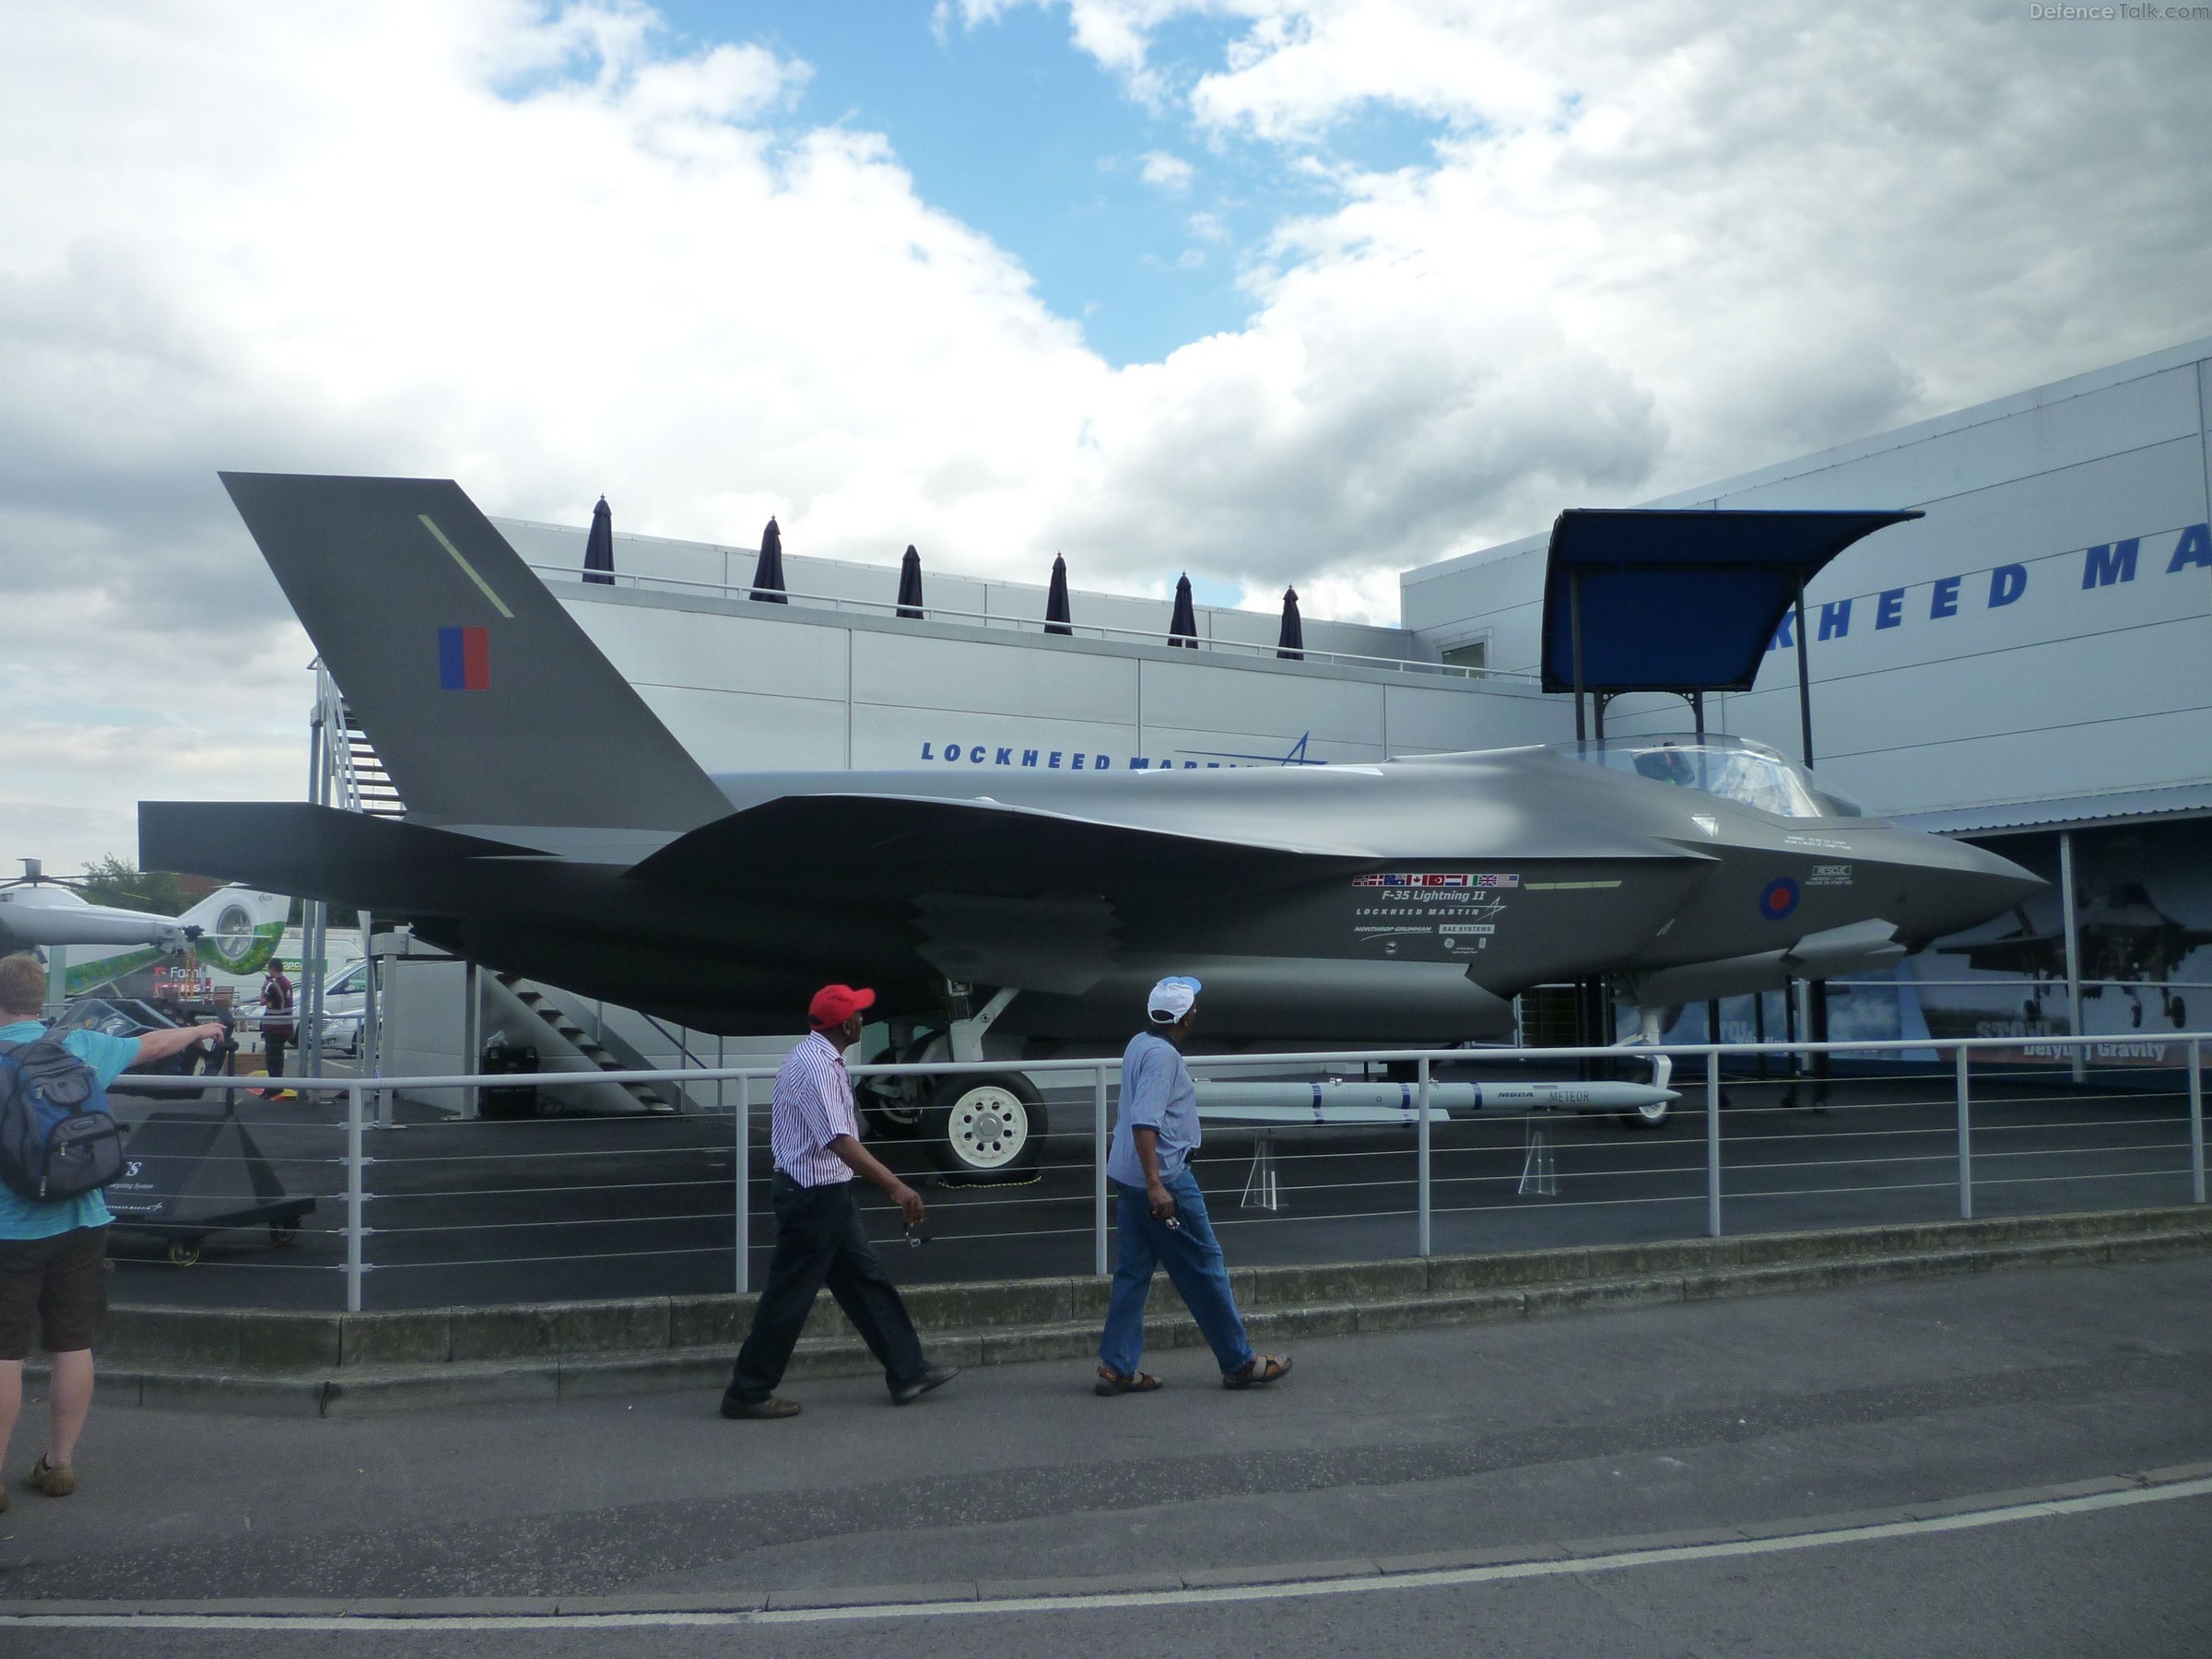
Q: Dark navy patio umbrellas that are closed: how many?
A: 6